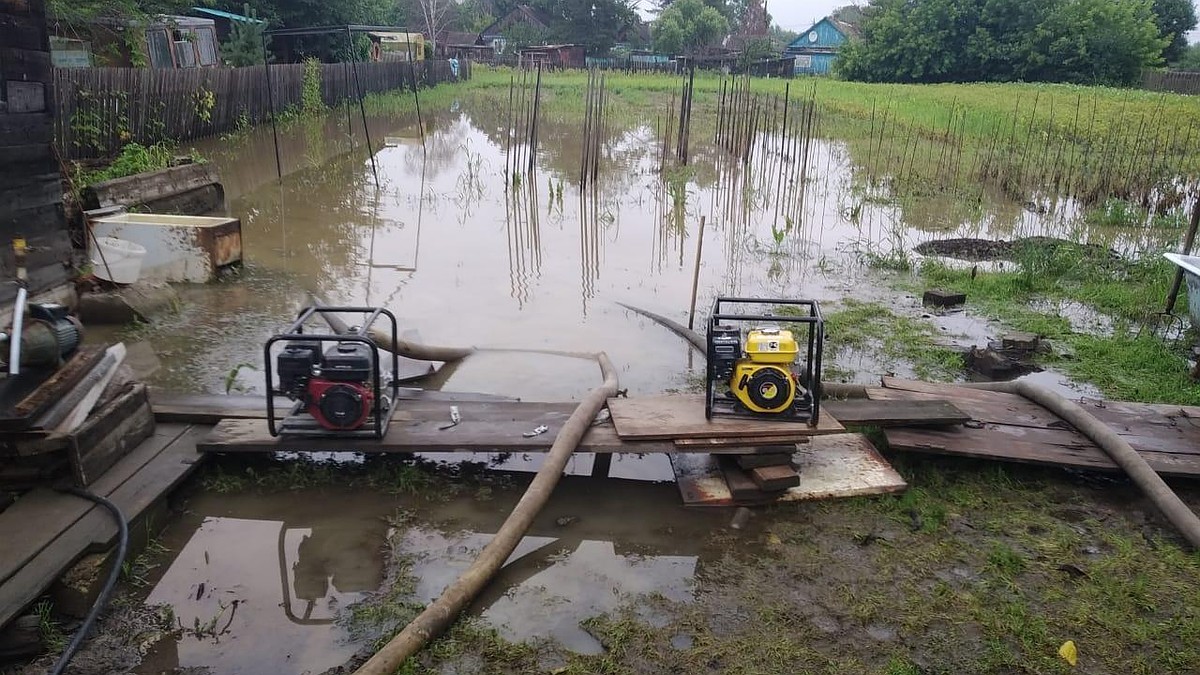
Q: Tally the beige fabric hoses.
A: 2